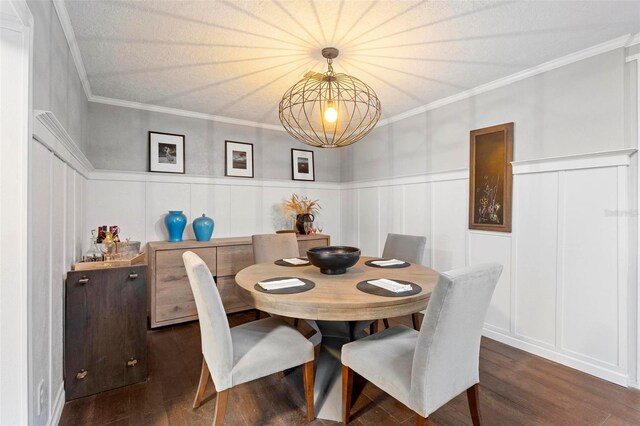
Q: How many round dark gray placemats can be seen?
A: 4